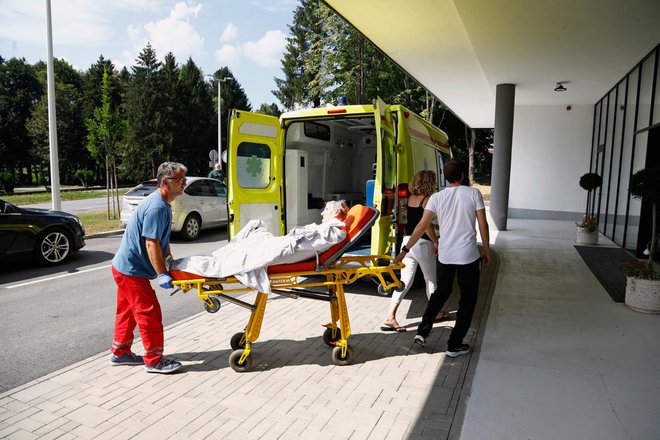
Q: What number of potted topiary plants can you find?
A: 2